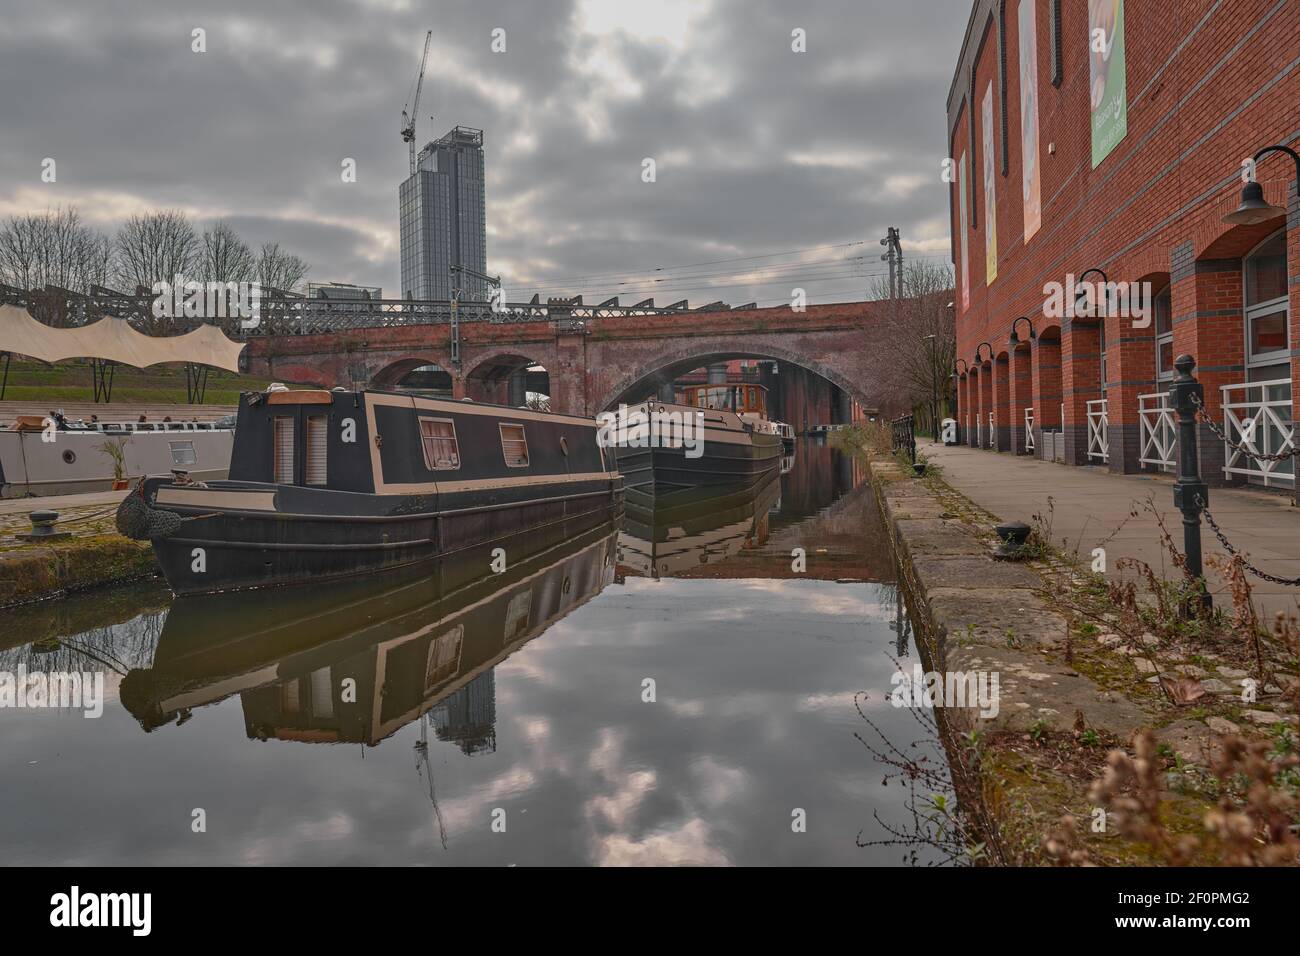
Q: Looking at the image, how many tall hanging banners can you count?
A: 4